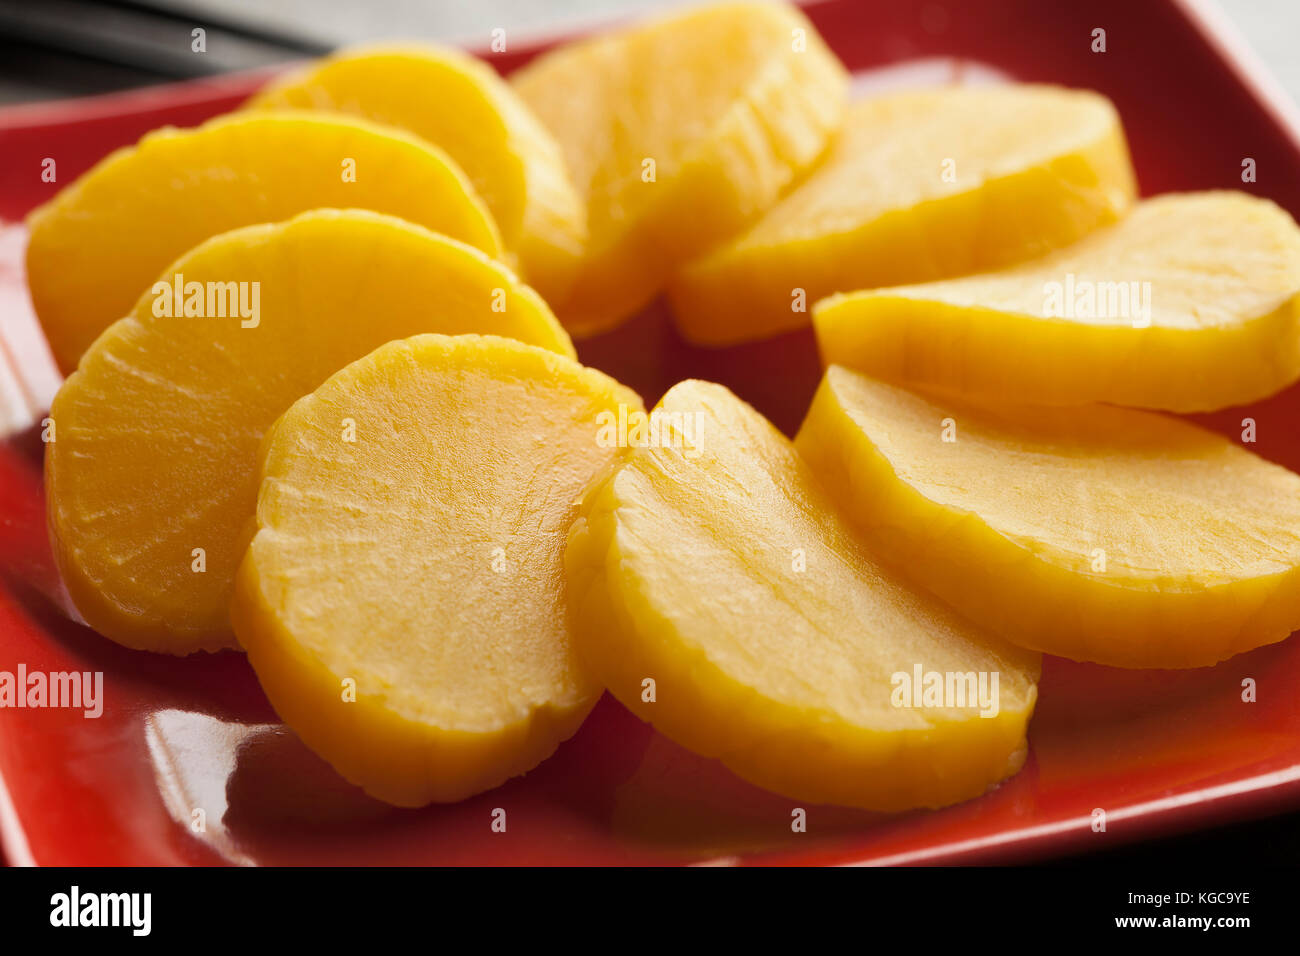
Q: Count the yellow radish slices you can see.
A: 9